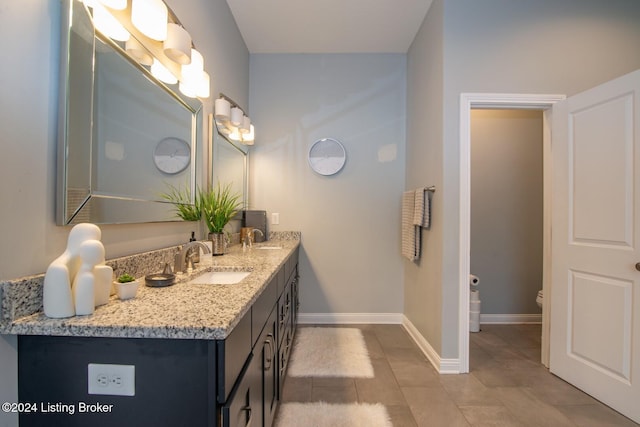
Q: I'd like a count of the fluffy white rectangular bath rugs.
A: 2